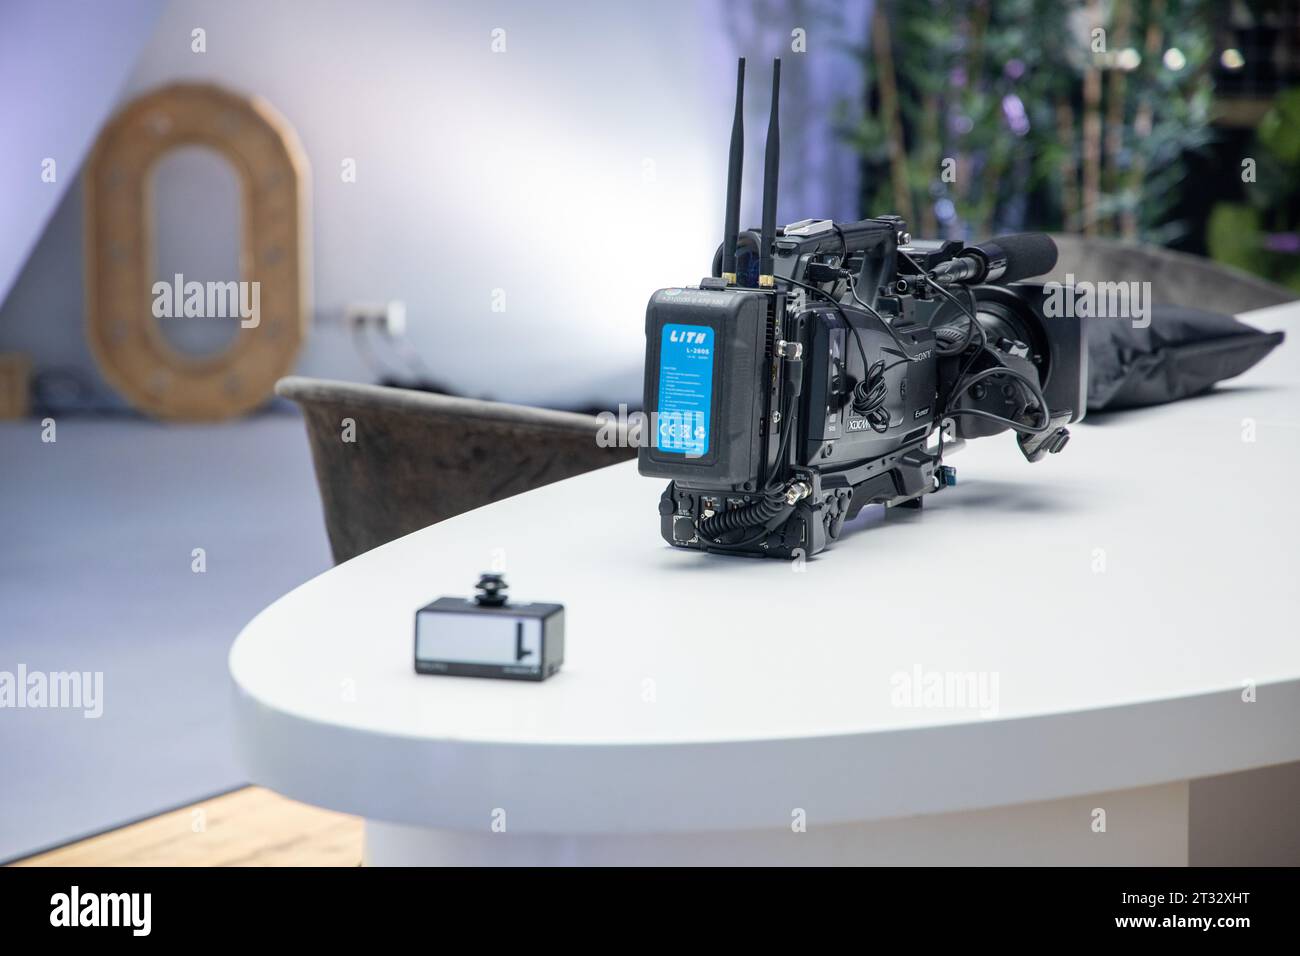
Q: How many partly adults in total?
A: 0